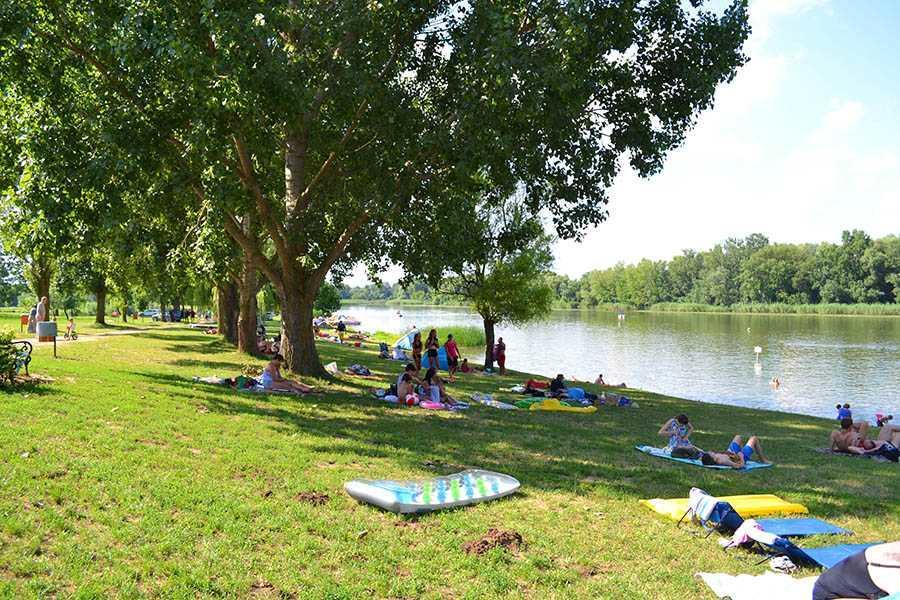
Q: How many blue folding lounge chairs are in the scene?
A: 2